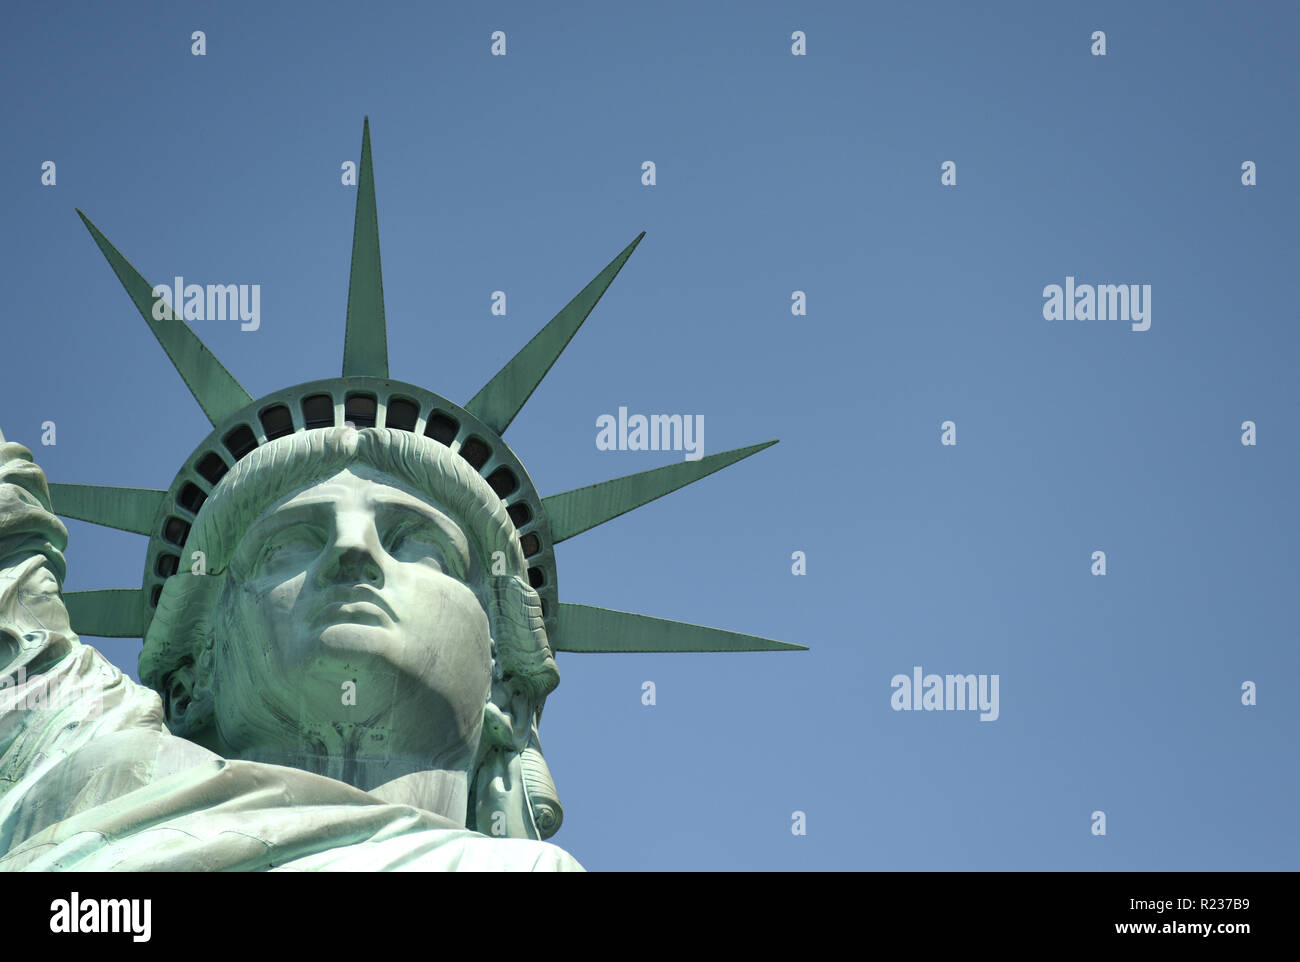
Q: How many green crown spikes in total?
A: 7